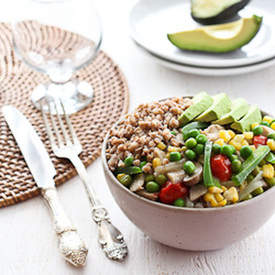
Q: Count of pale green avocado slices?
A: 4